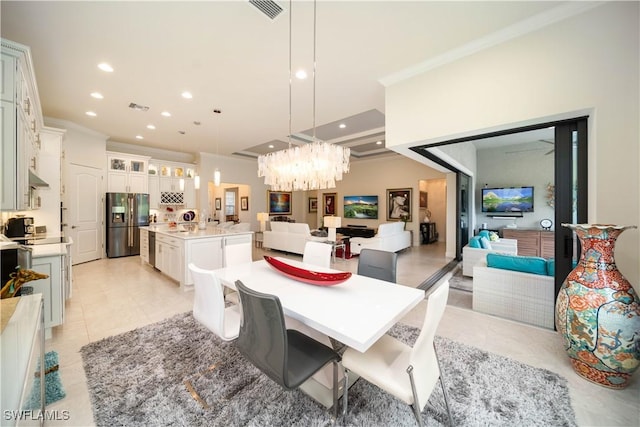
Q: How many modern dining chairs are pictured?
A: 6